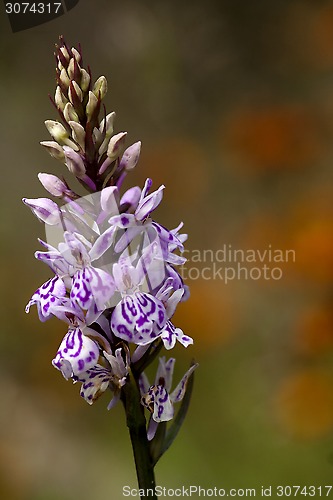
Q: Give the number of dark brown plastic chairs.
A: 0